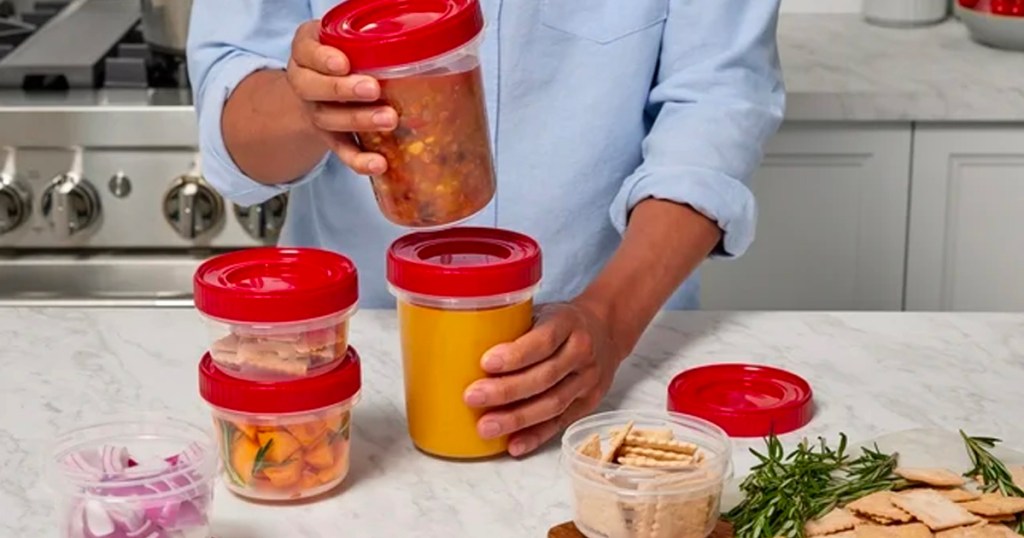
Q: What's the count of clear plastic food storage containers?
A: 6